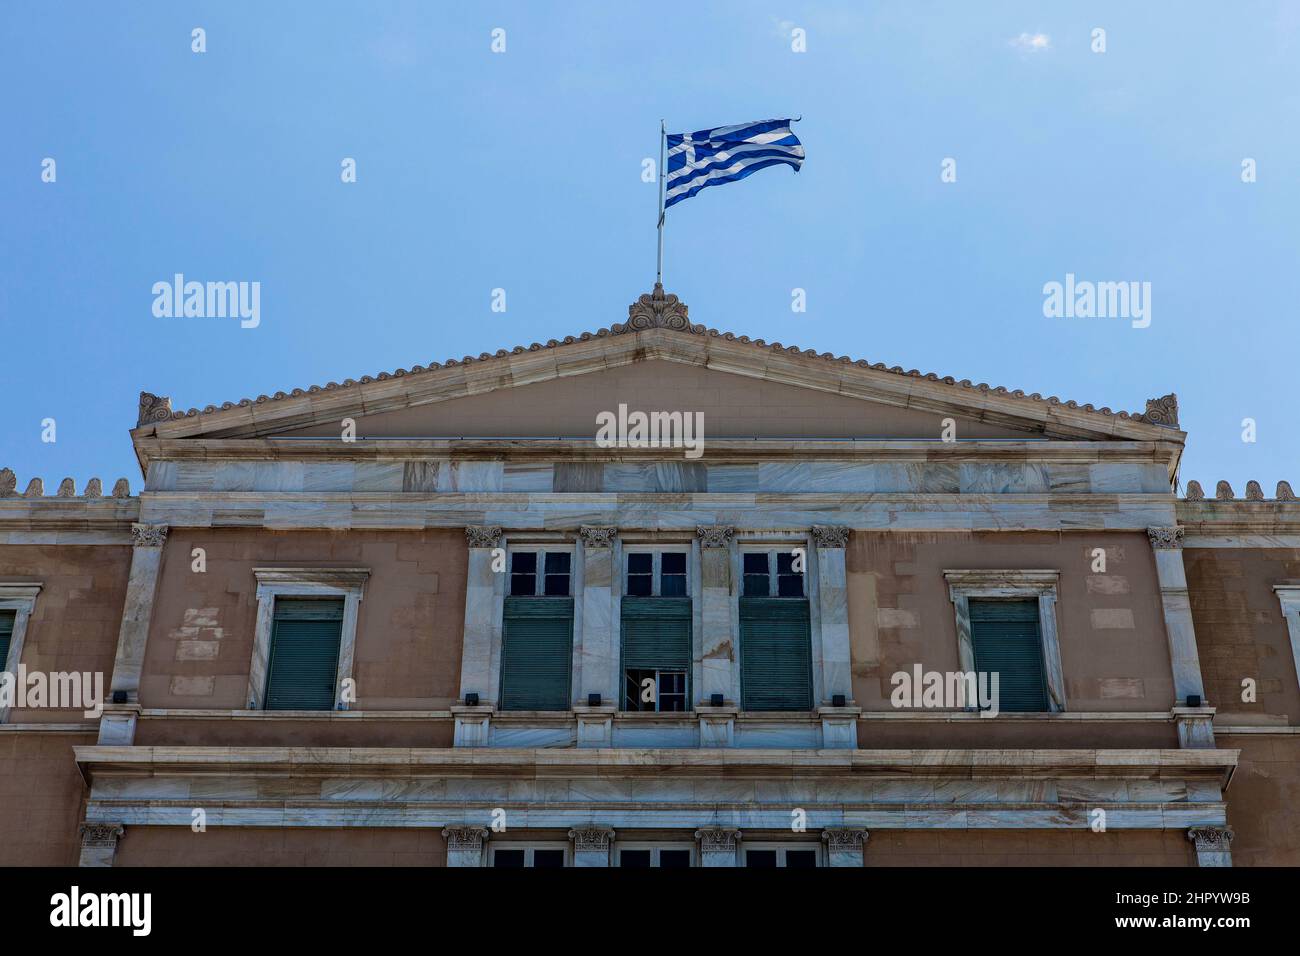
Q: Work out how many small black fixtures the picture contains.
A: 6